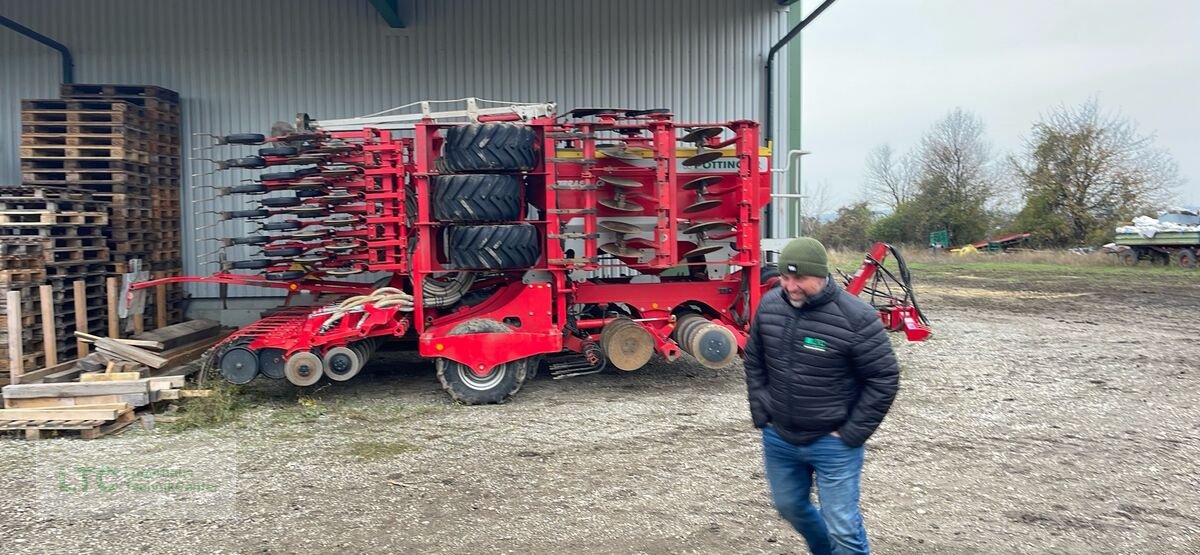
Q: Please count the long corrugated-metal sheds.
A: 1